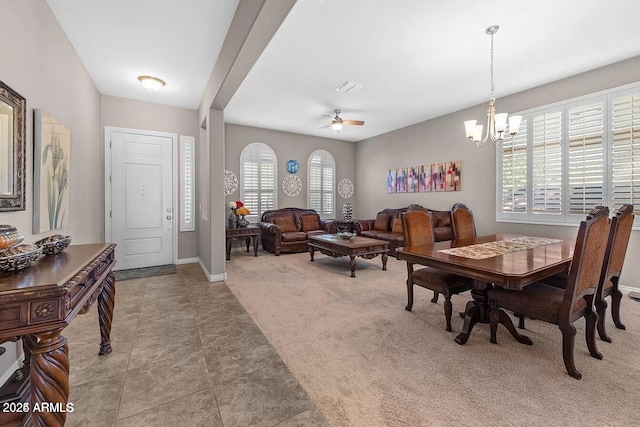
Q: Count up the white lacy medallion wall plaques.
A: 3